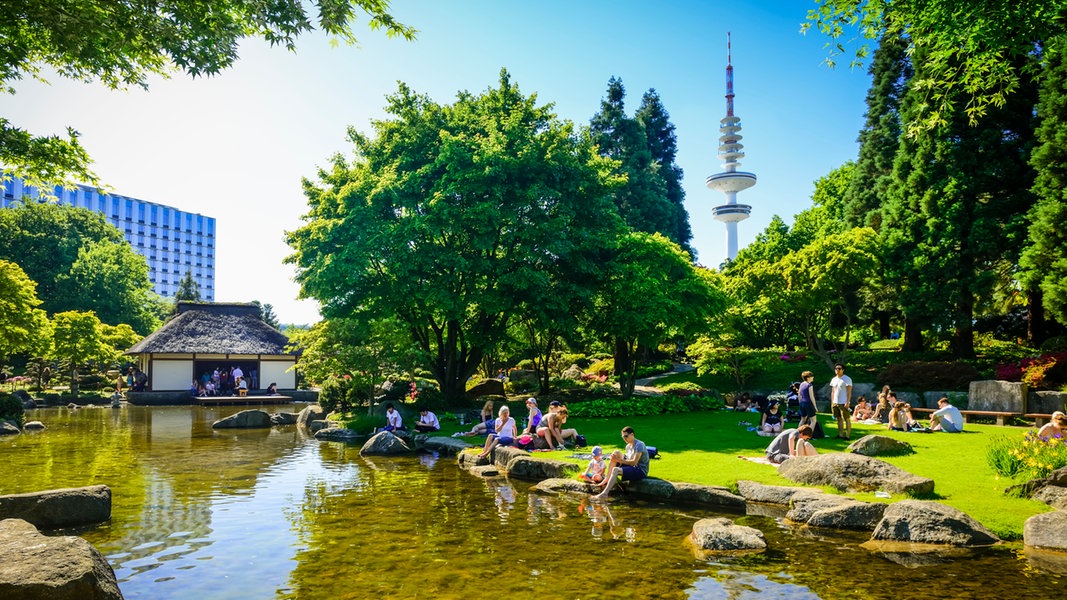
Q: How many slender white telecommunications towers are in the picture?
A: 1